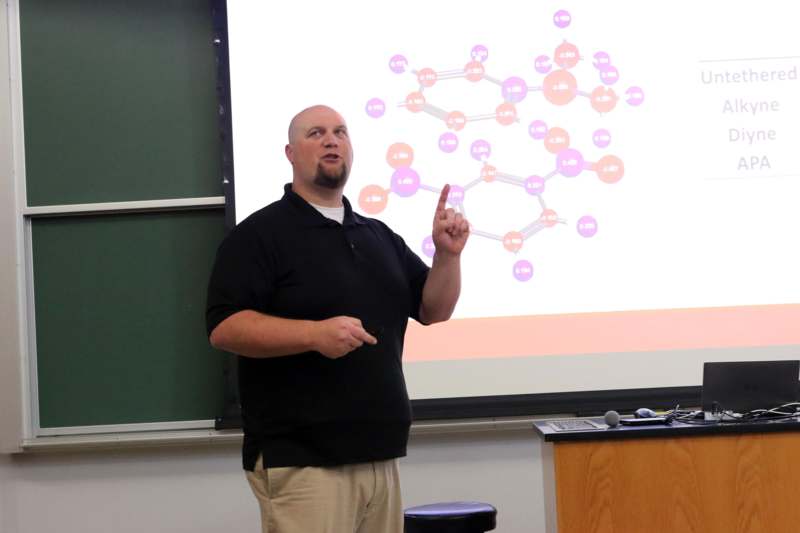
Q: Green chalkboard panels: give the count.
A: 2